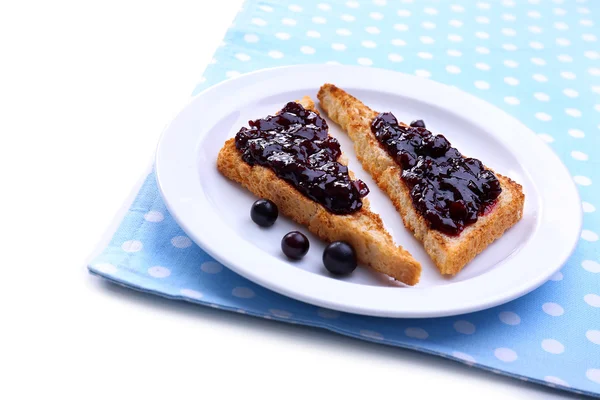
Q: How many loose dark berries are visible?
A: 3